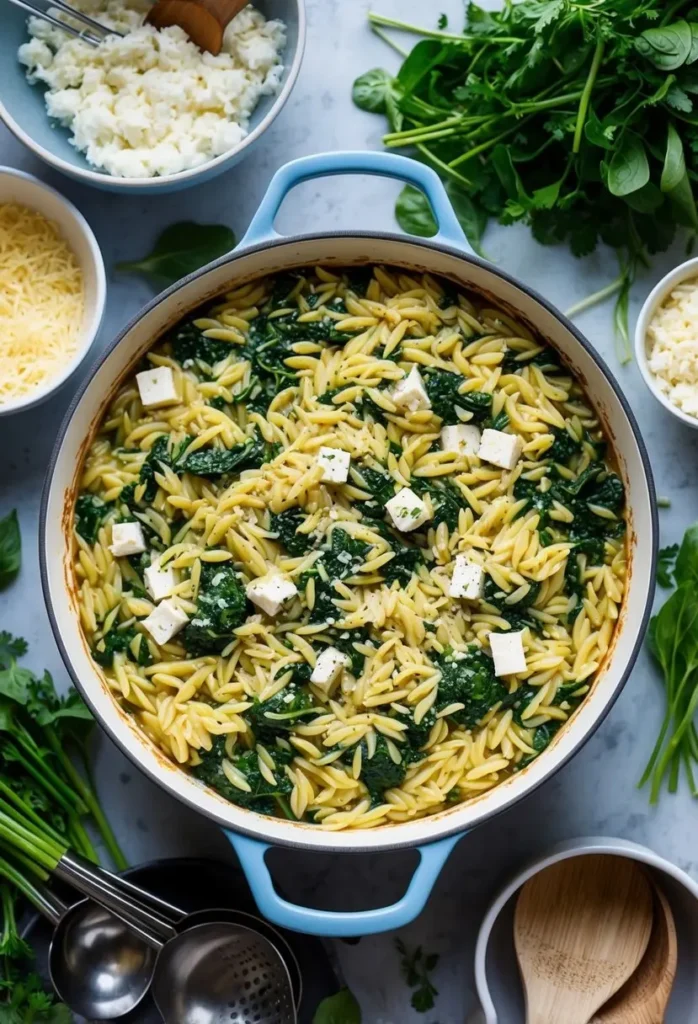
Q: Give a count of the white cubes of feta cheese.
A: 13